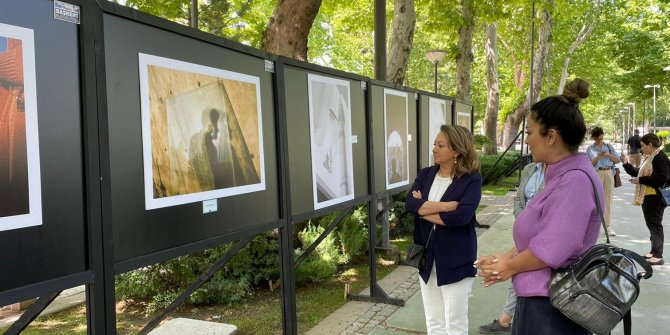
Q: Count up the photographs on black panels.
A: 6